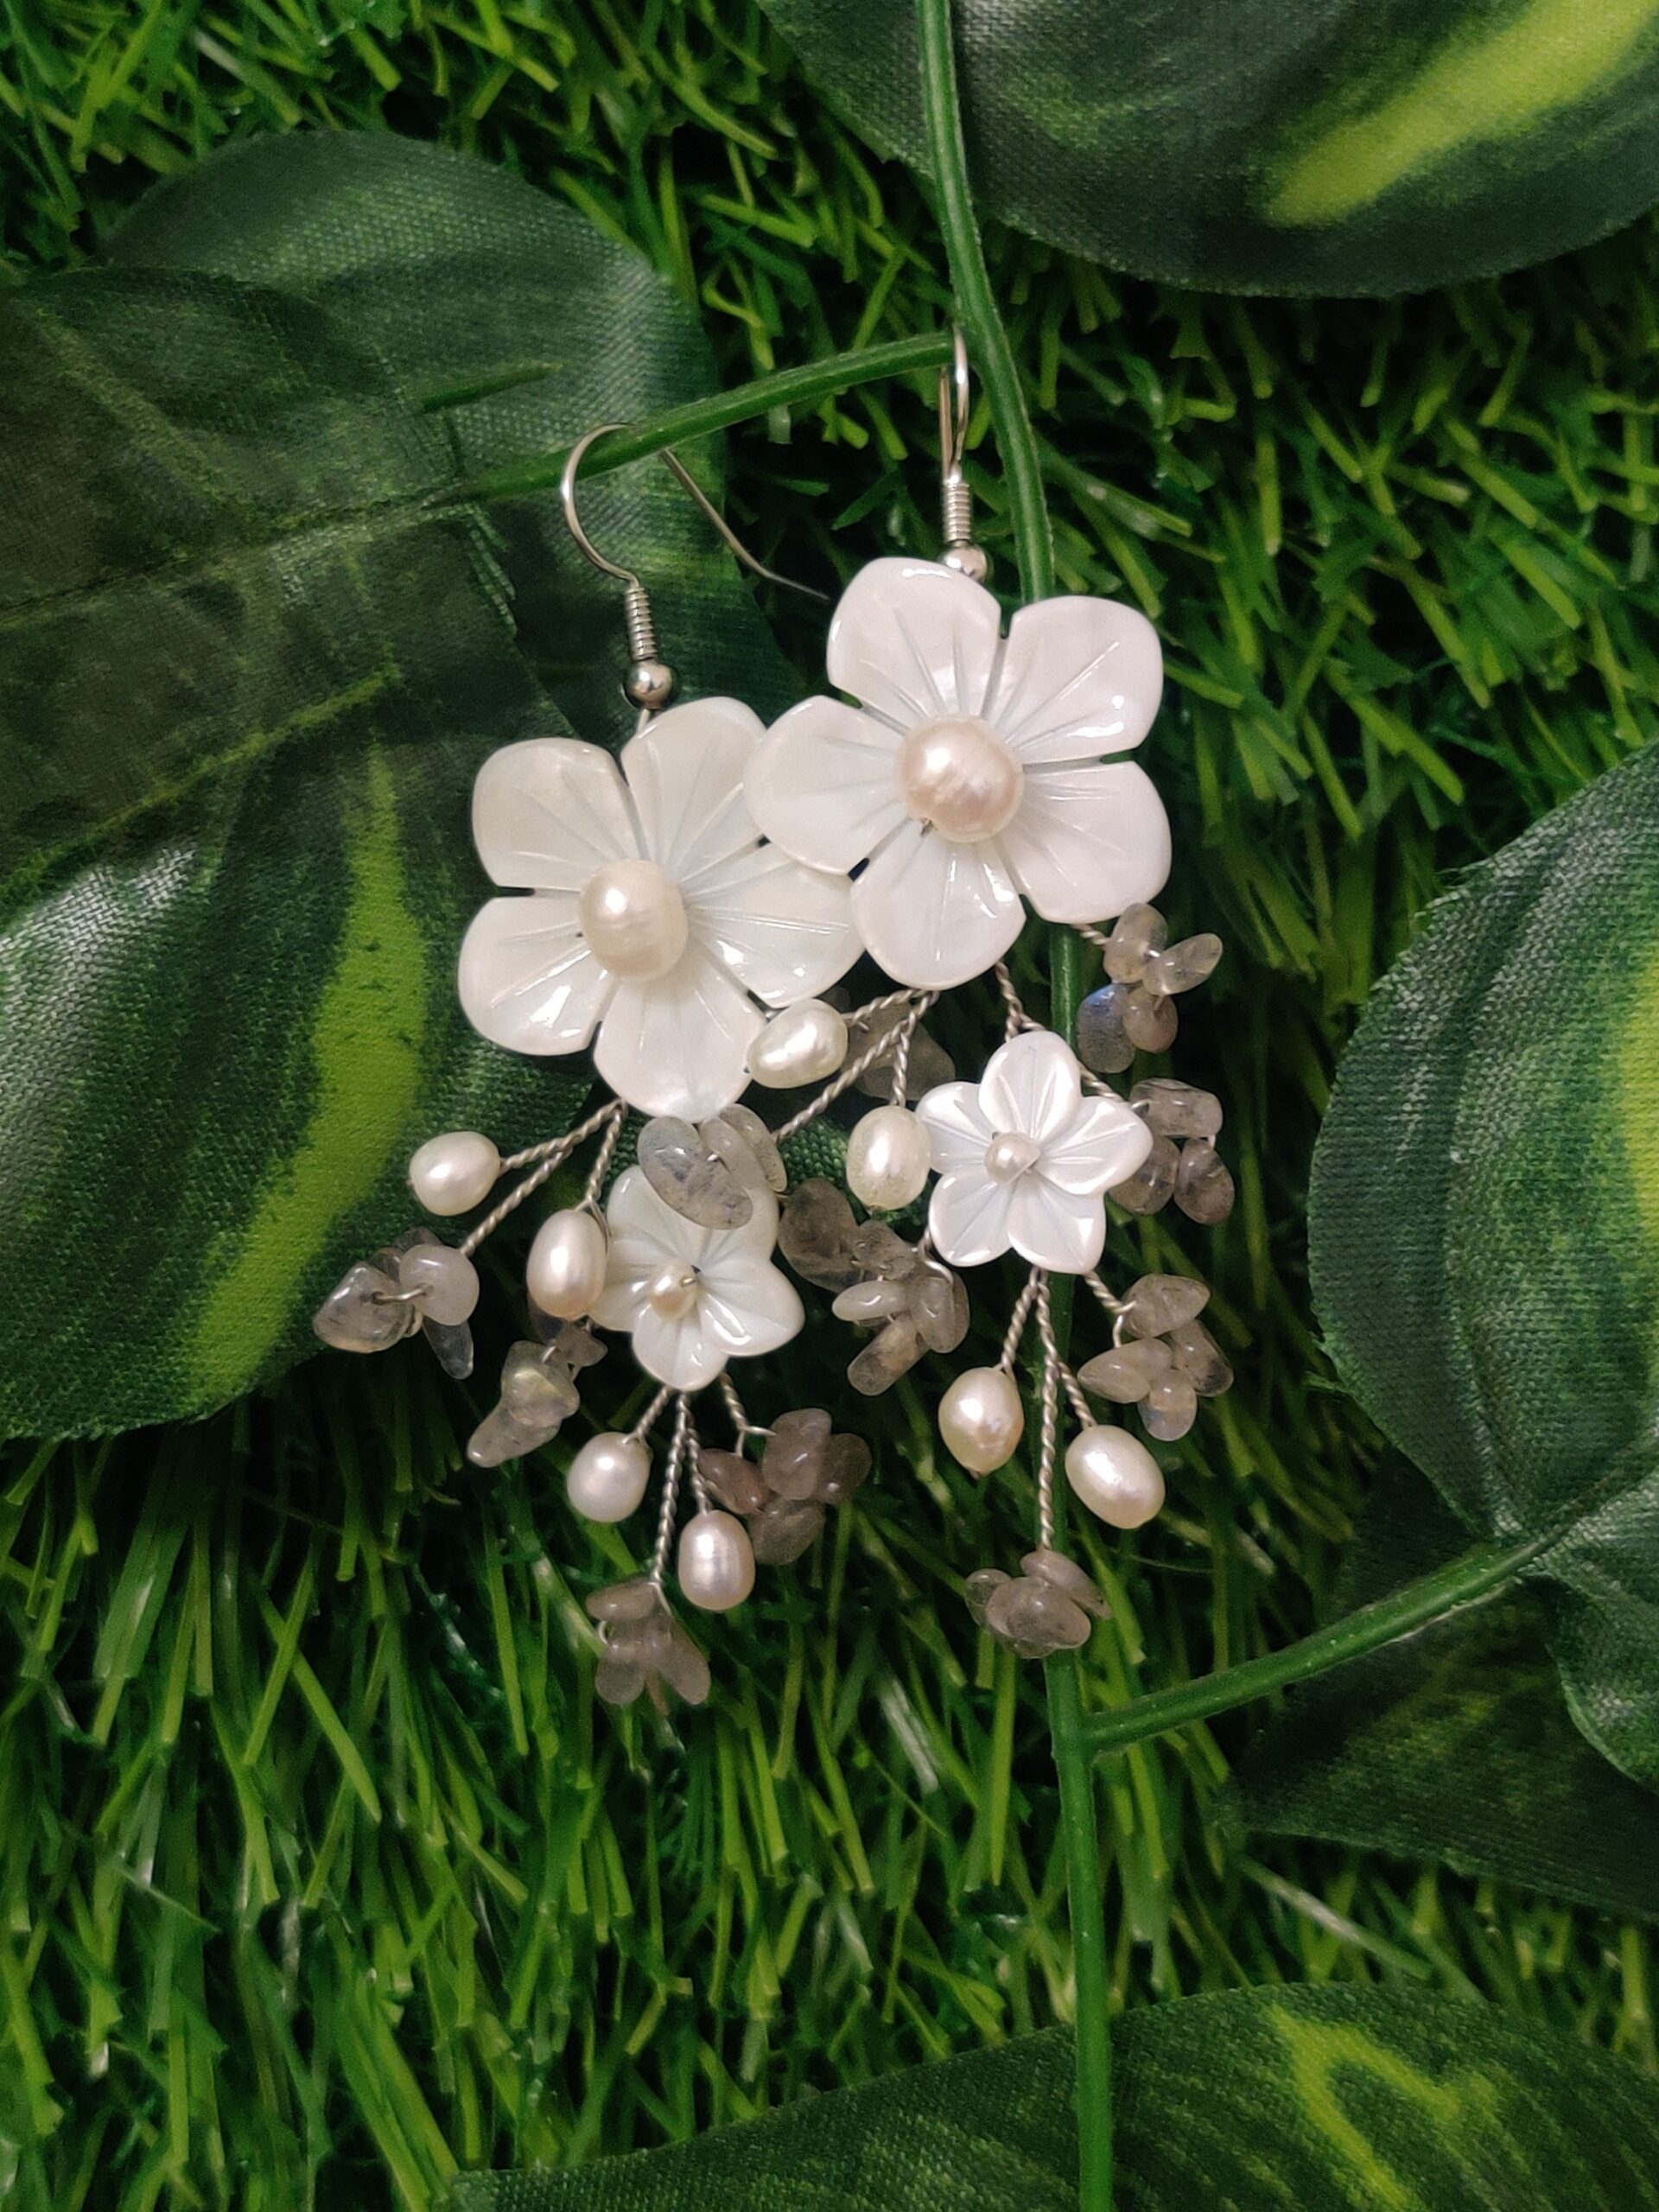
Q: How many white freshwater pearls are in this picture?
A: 12